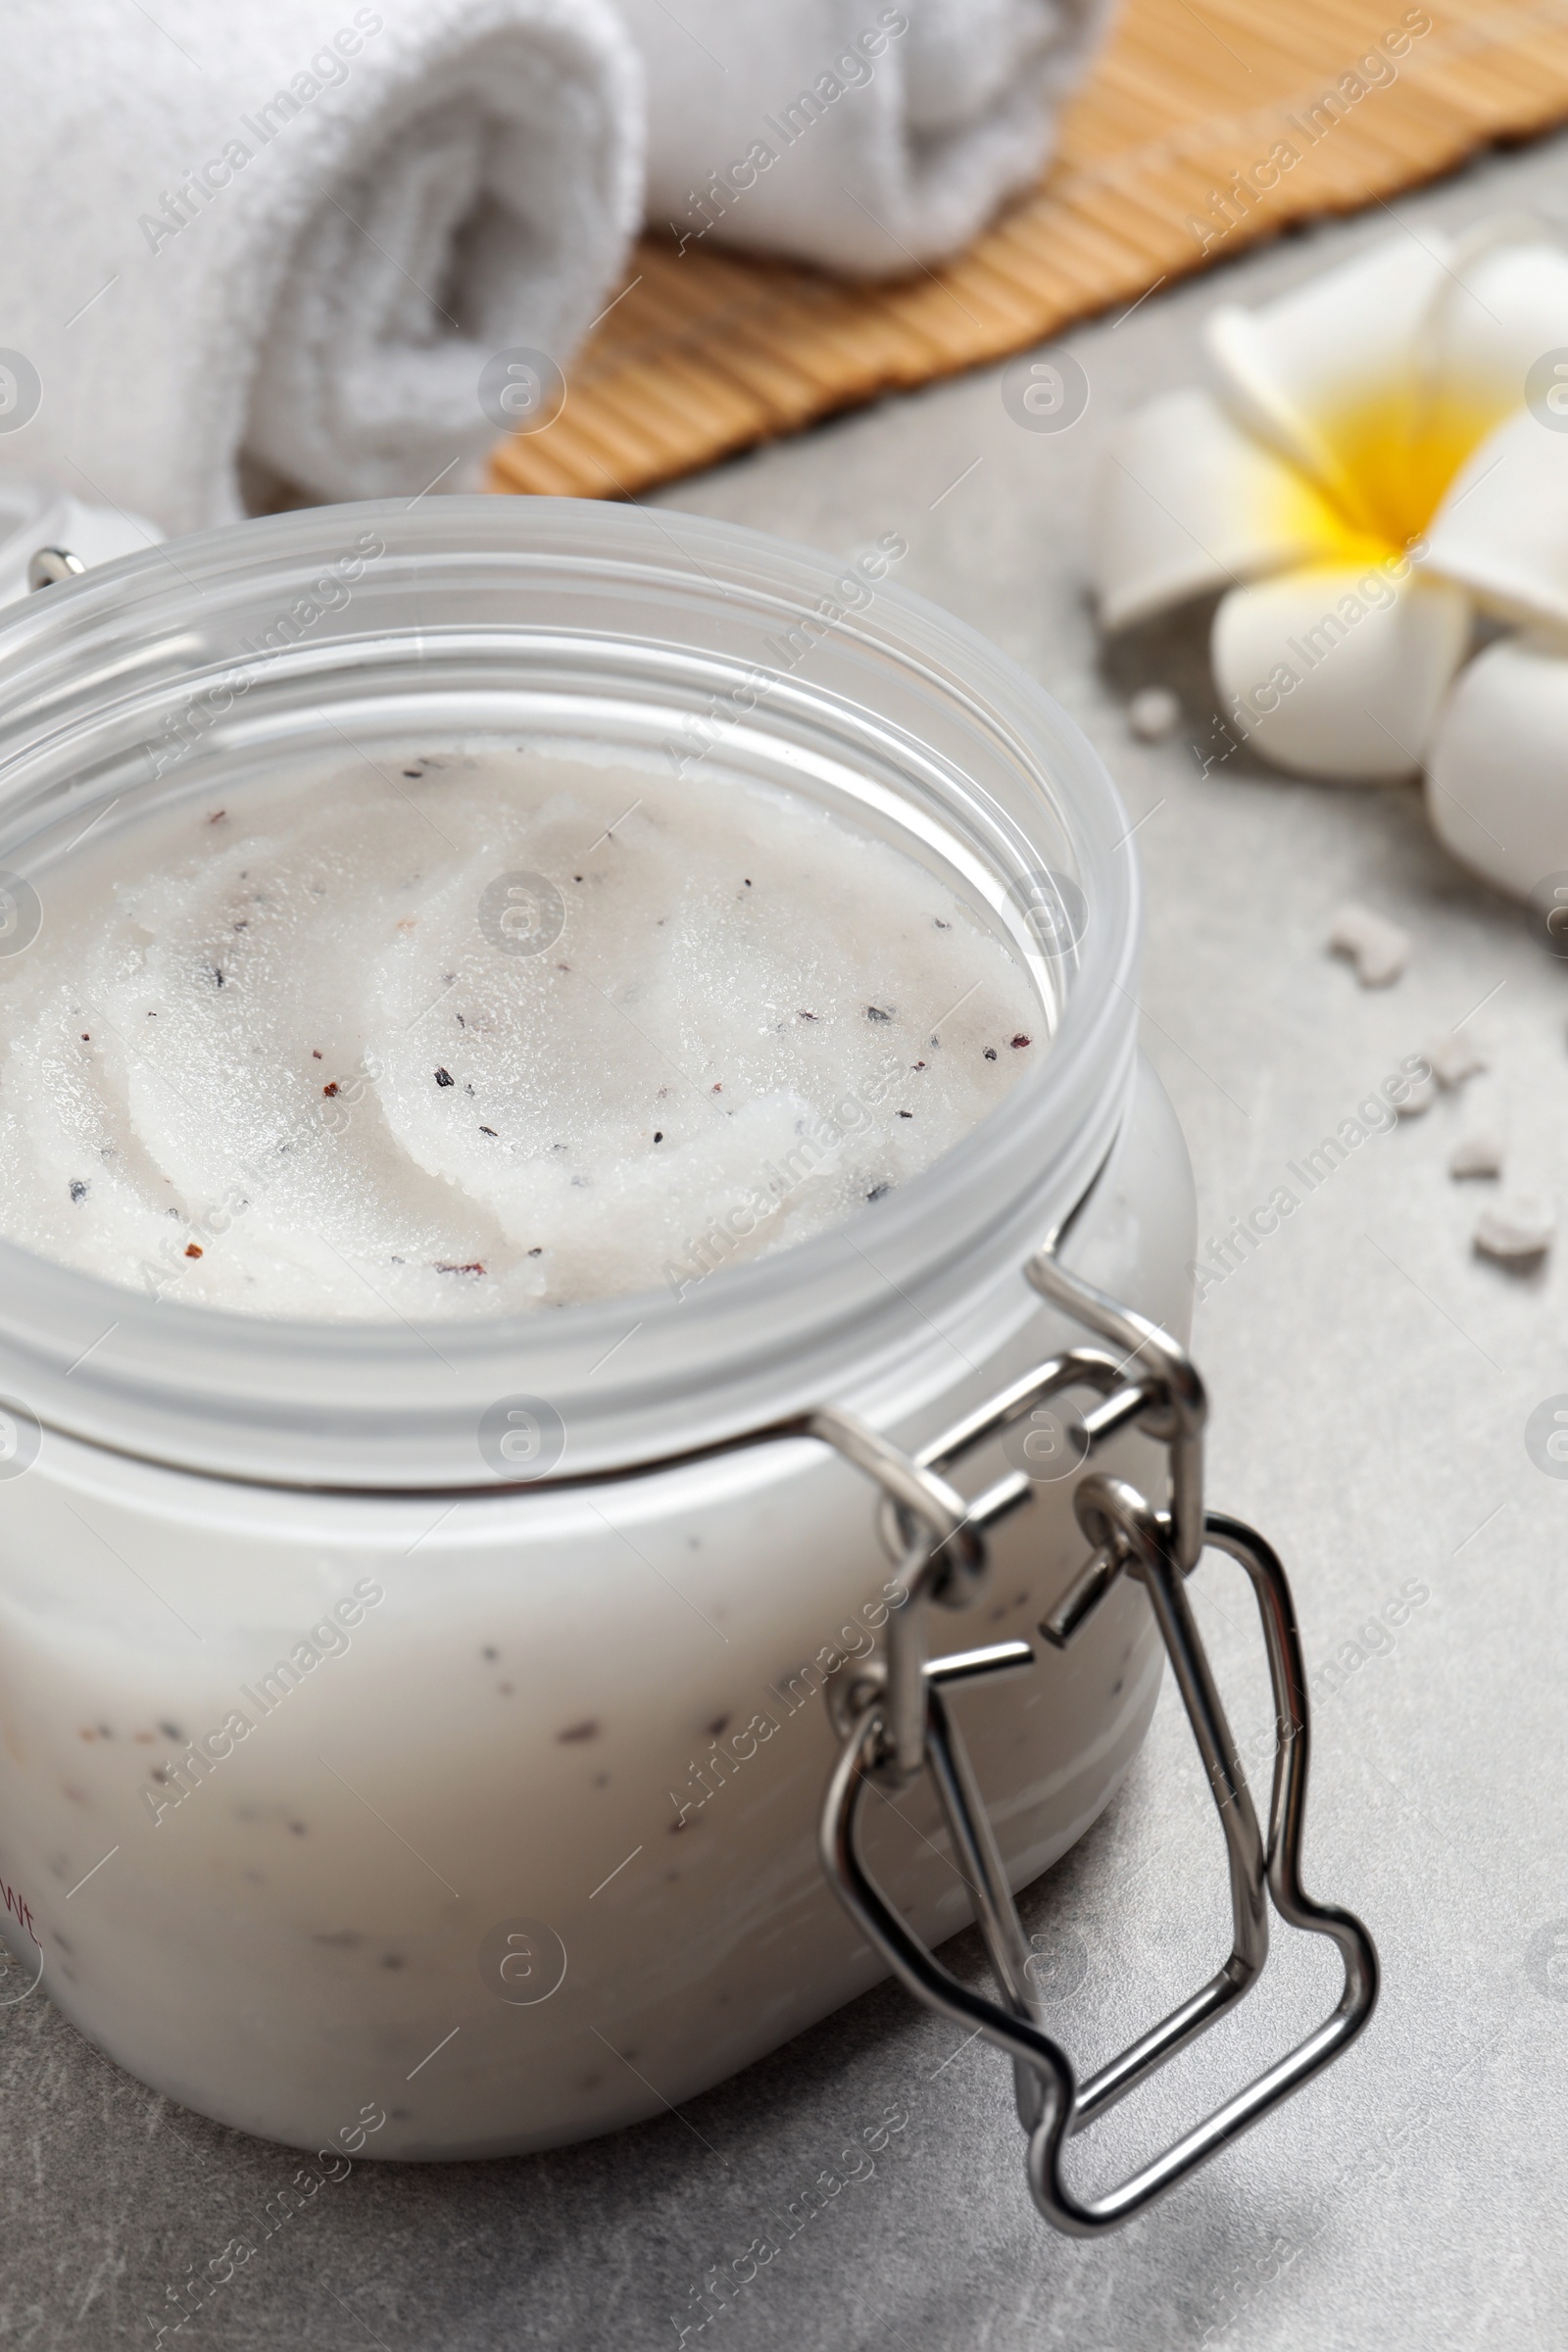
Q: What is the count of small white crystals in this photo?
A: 6